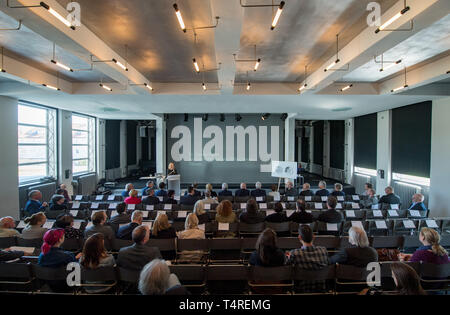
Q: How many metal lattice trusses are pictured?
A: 0